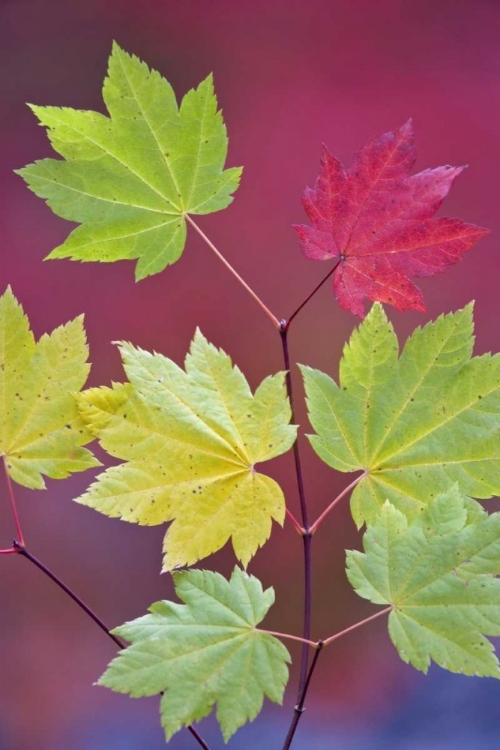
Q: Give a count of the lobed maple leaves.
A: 7